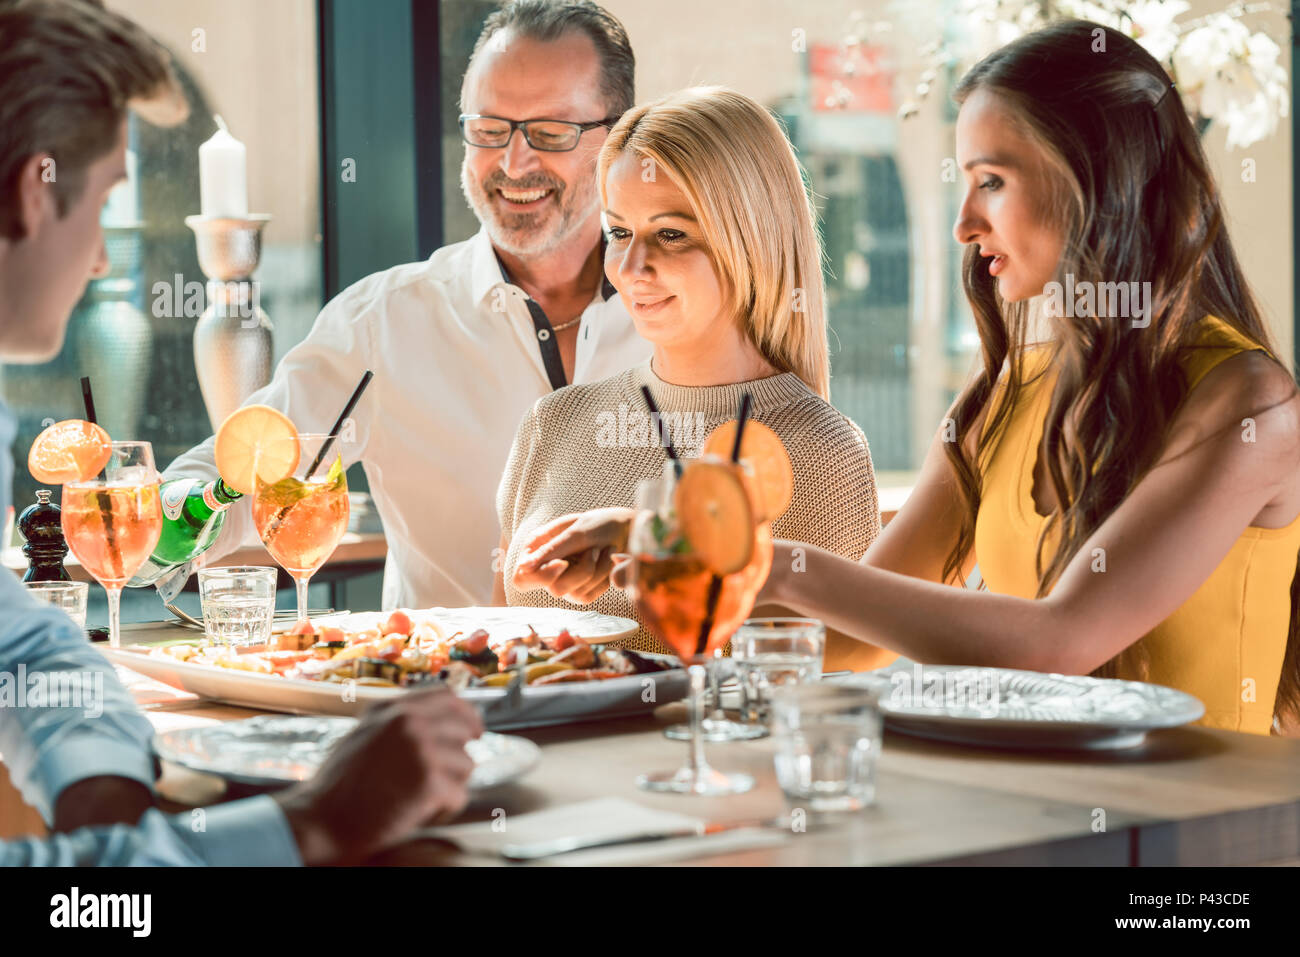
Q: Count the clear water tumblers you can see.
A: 4